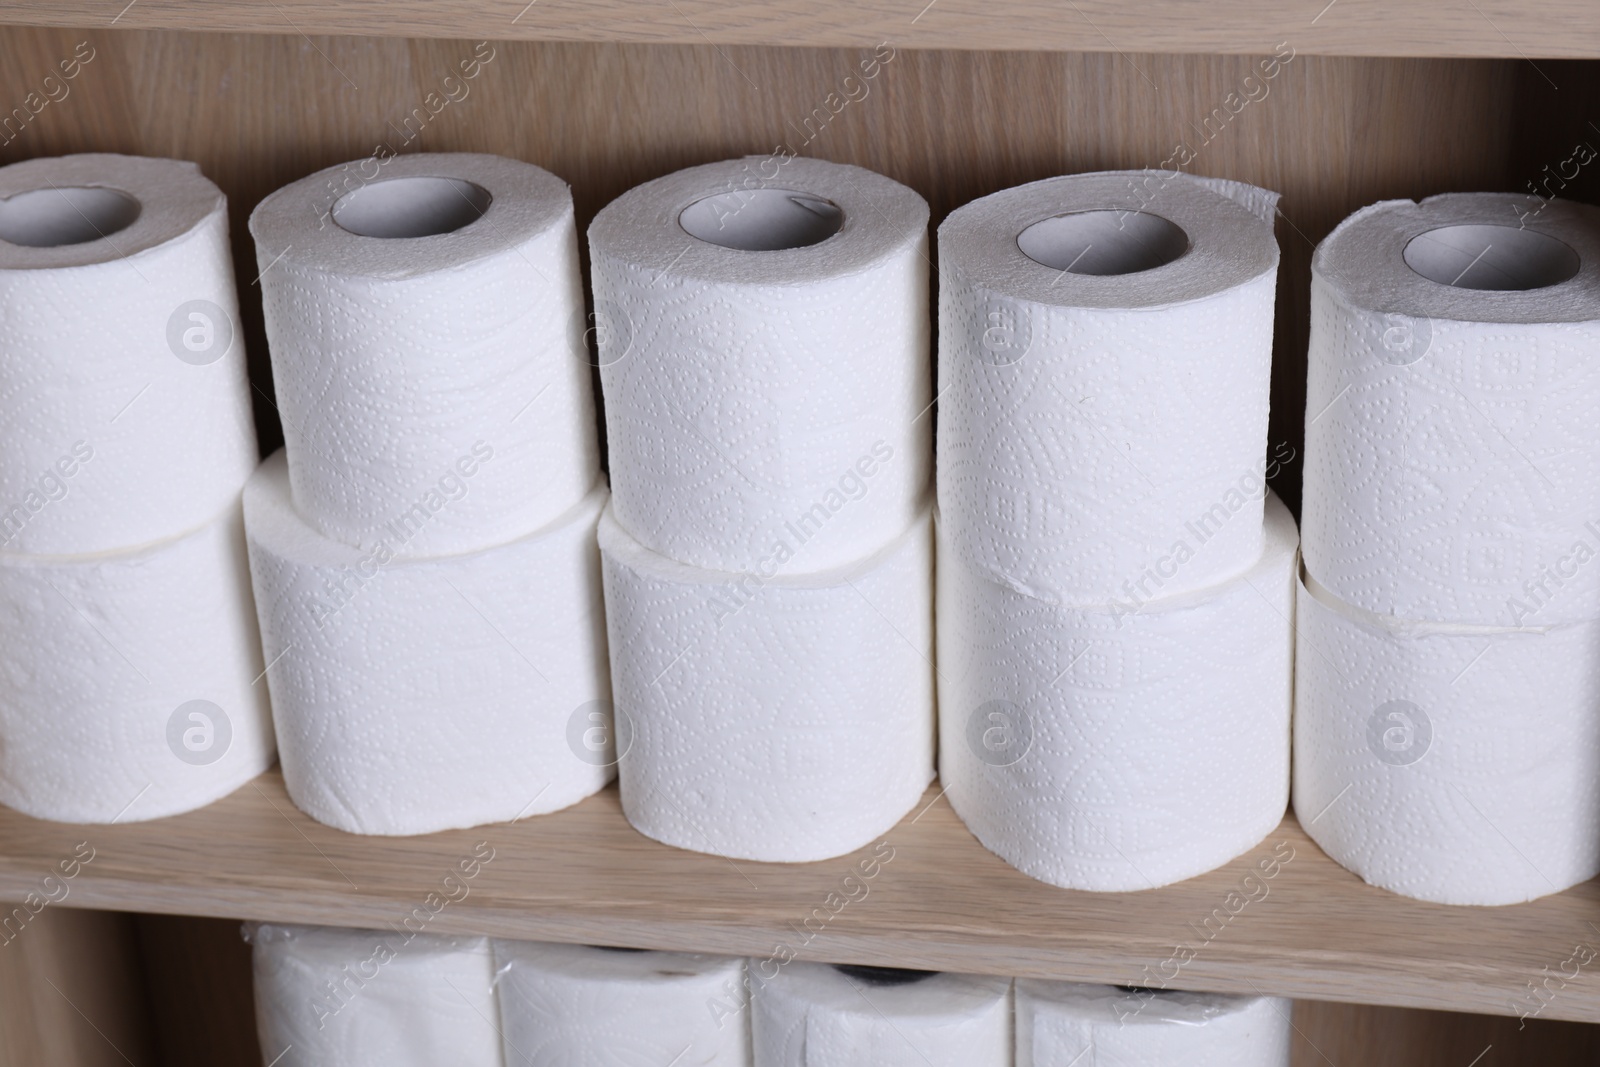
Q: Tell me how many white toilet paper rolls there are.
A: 14